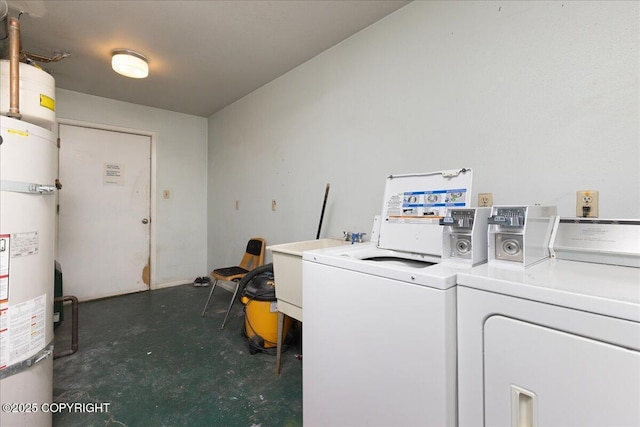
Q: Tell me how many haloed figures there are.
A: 0